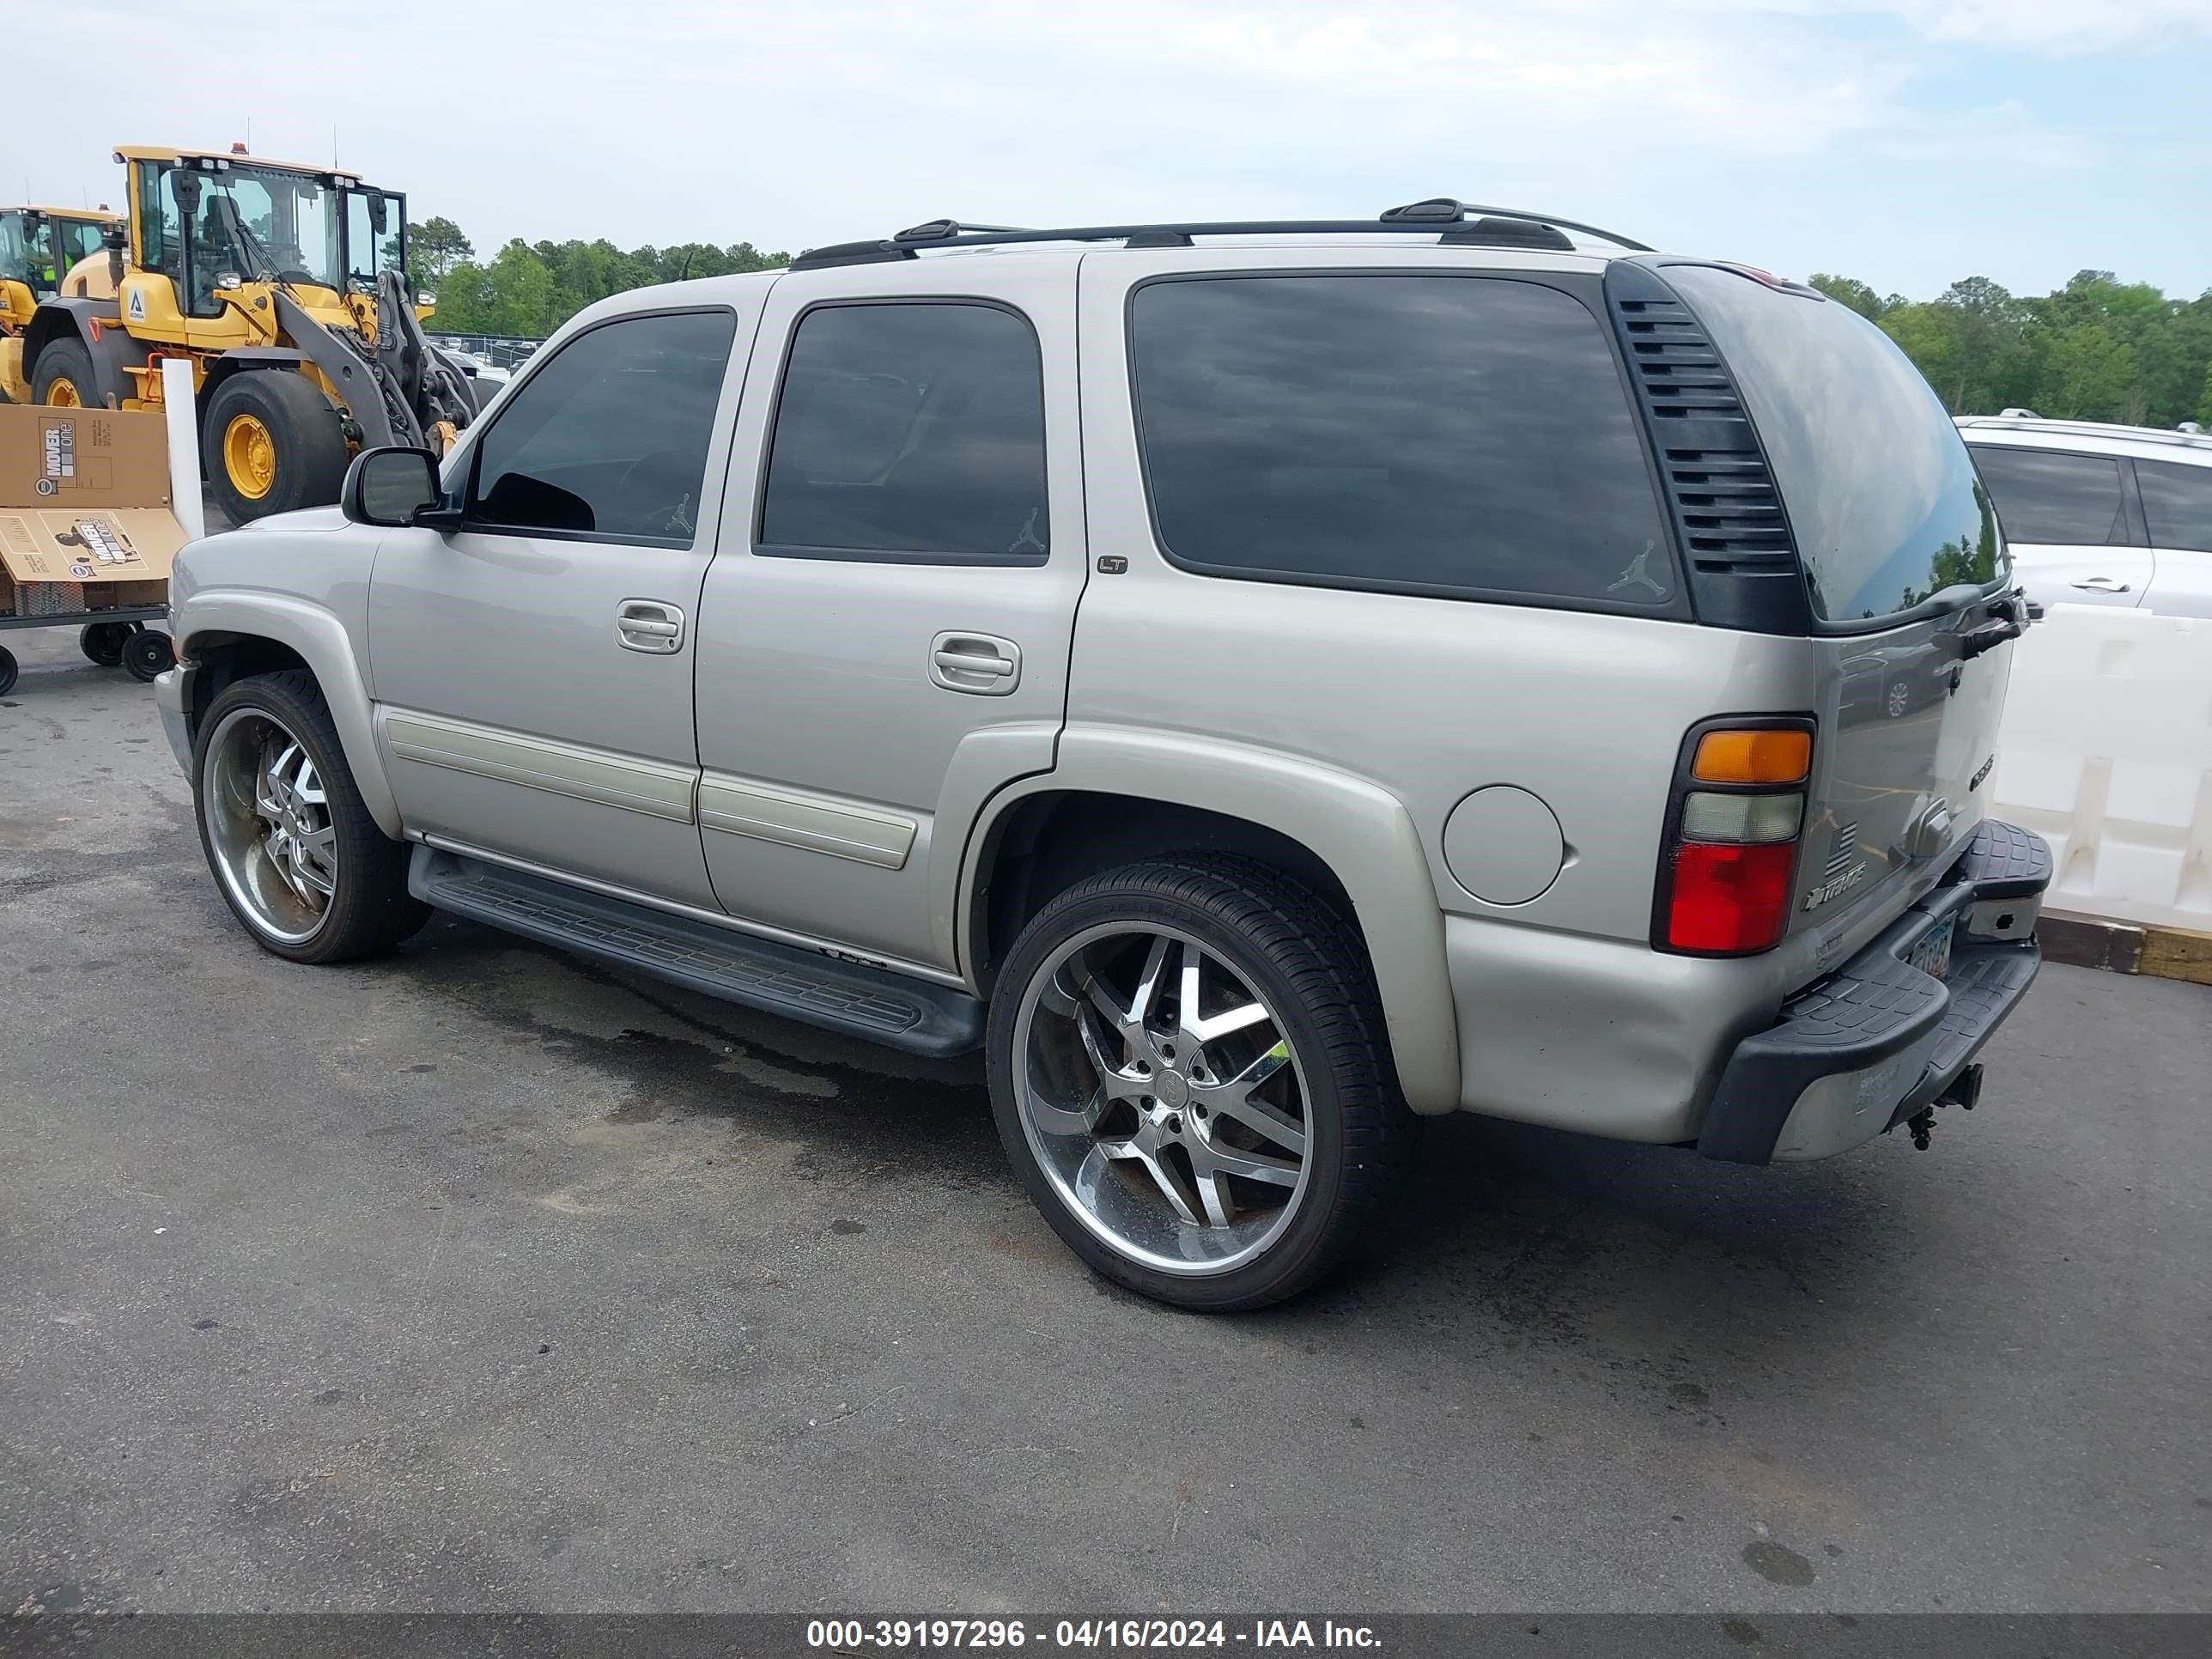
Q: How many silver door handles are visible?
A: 2